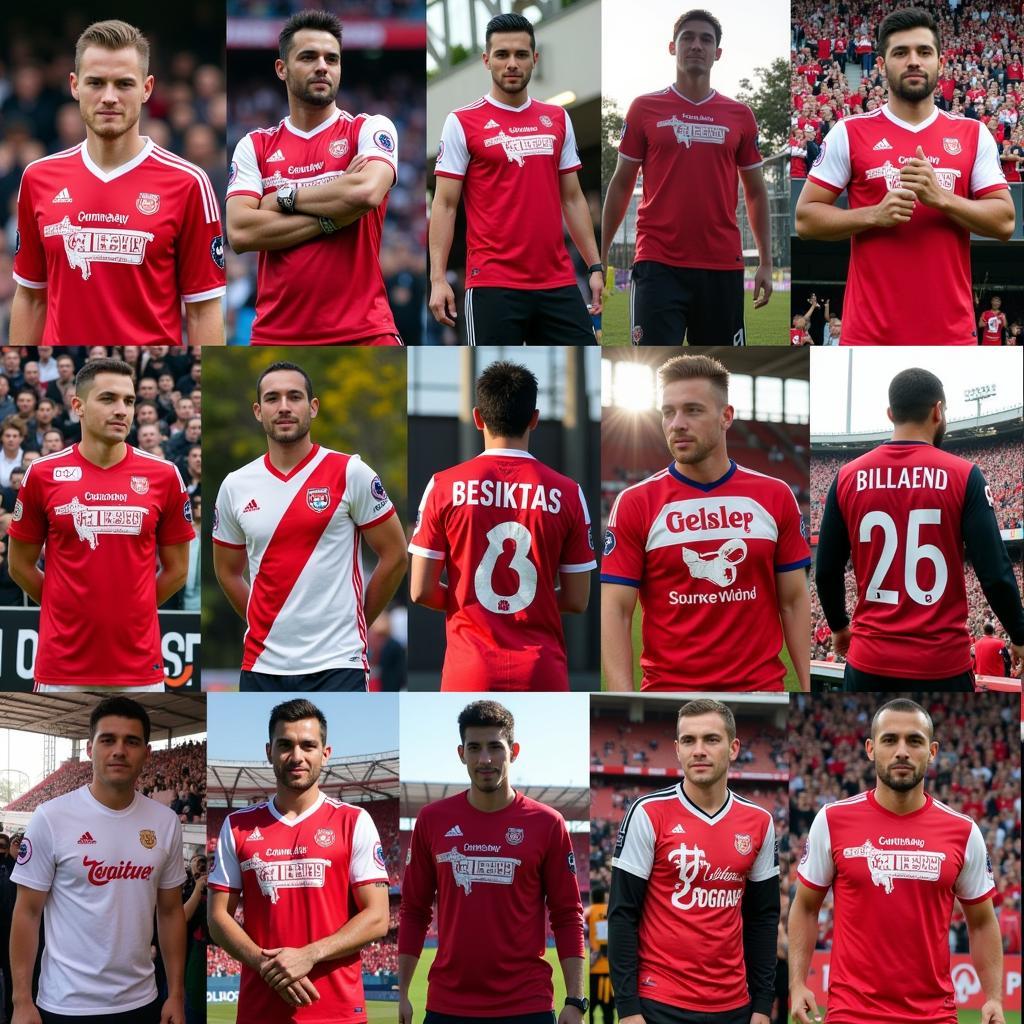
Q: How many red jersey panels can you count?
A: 13